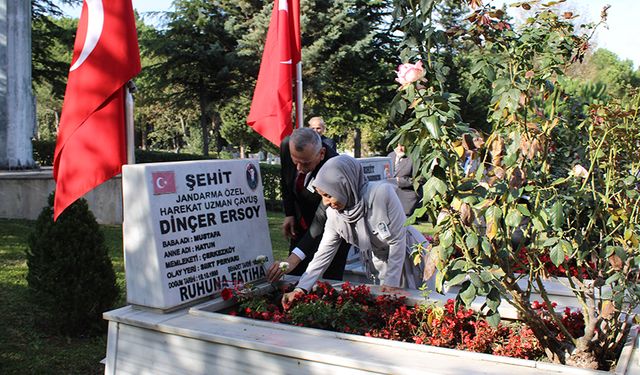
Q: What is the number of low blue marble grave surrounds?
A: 0